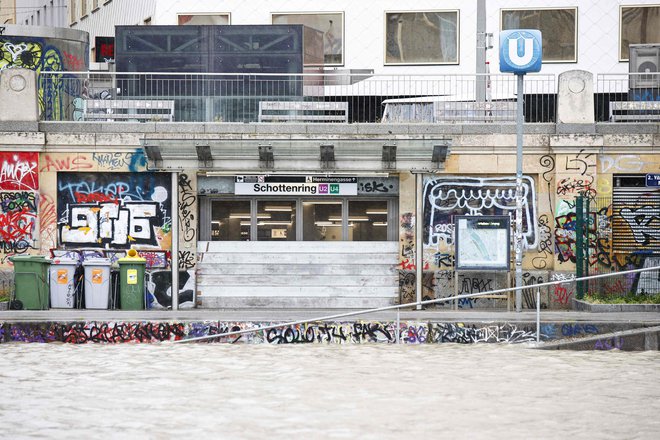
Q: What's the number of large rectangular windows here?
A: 5